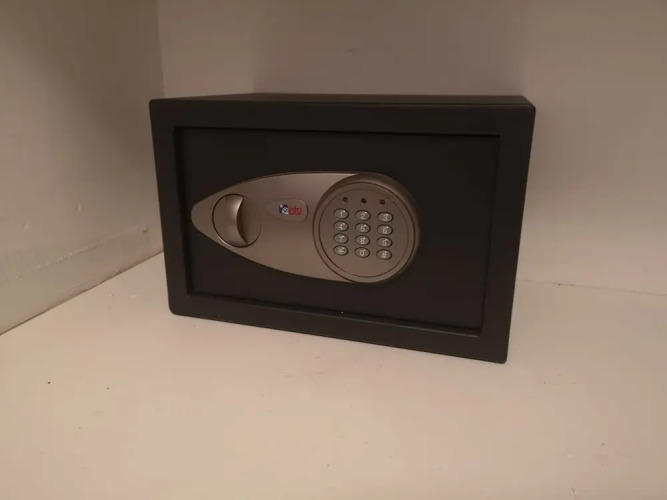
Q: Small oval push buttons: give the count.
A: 12